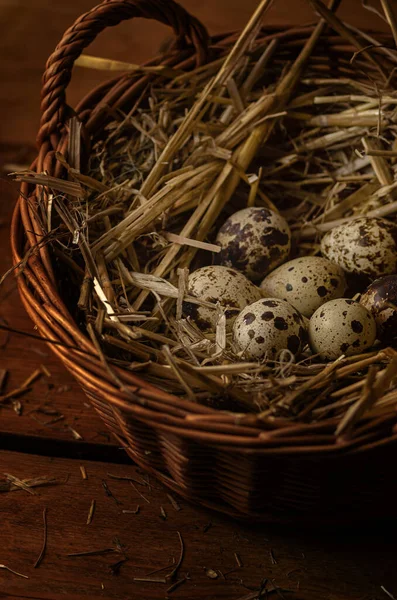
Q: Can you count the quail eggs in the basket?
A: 7